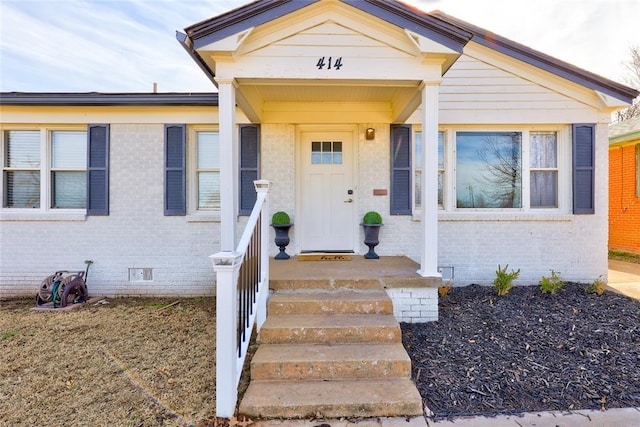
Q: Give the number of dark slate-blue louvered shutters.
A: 5